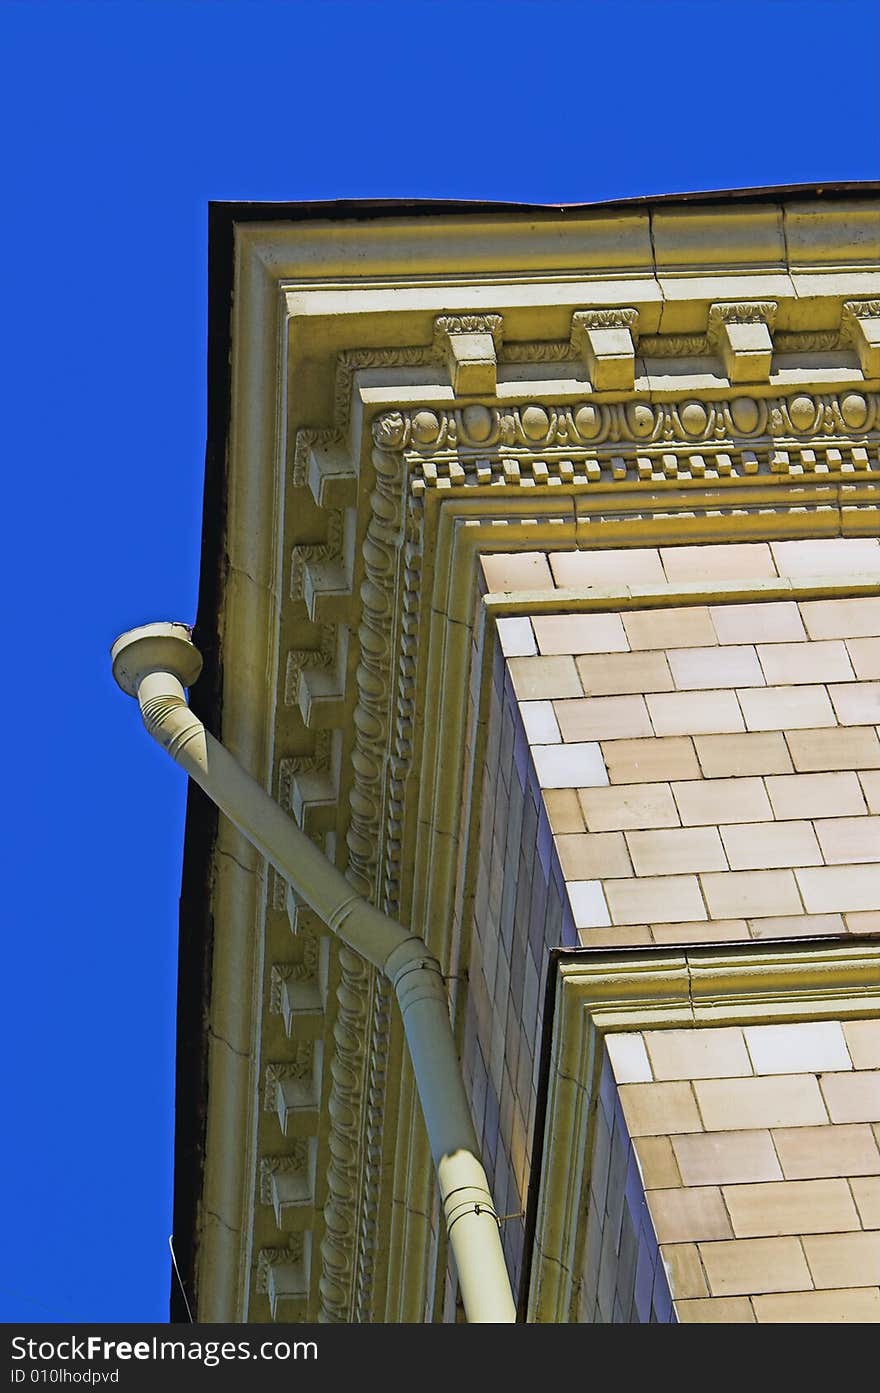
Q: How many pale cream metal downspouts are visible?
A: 1